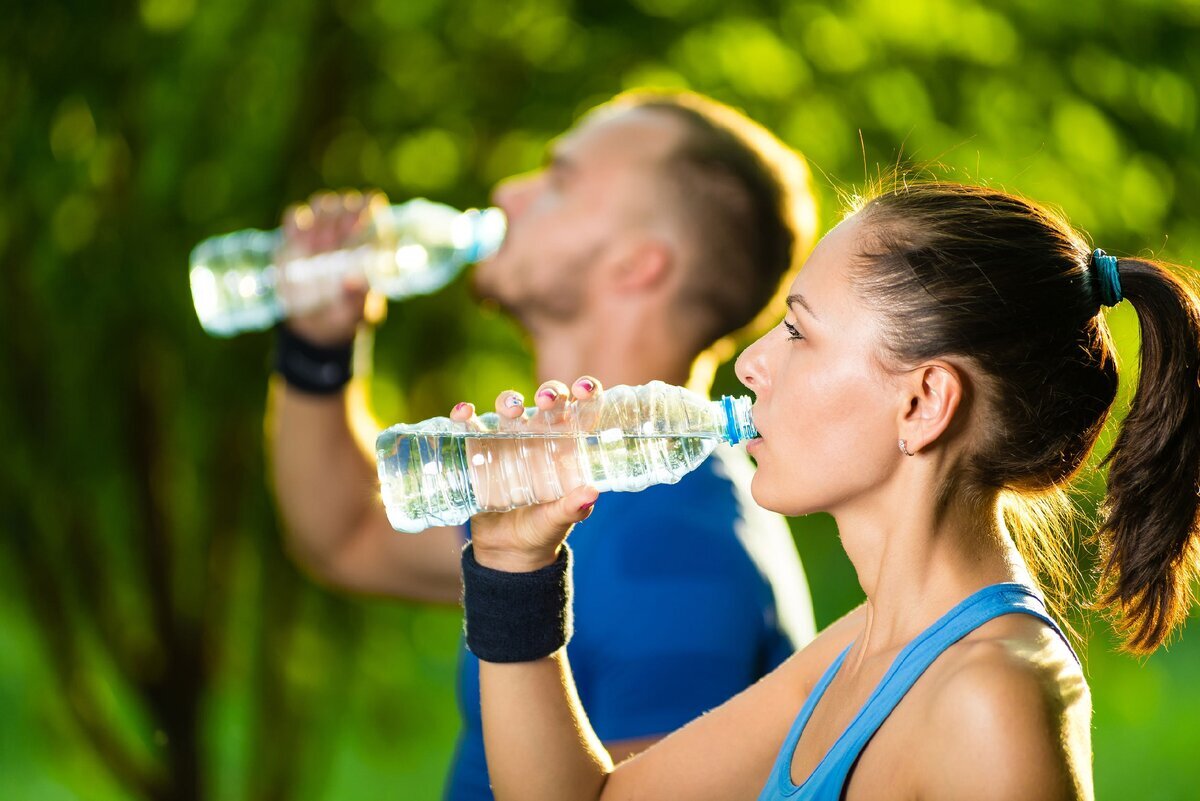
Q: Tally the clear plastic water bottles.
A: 2